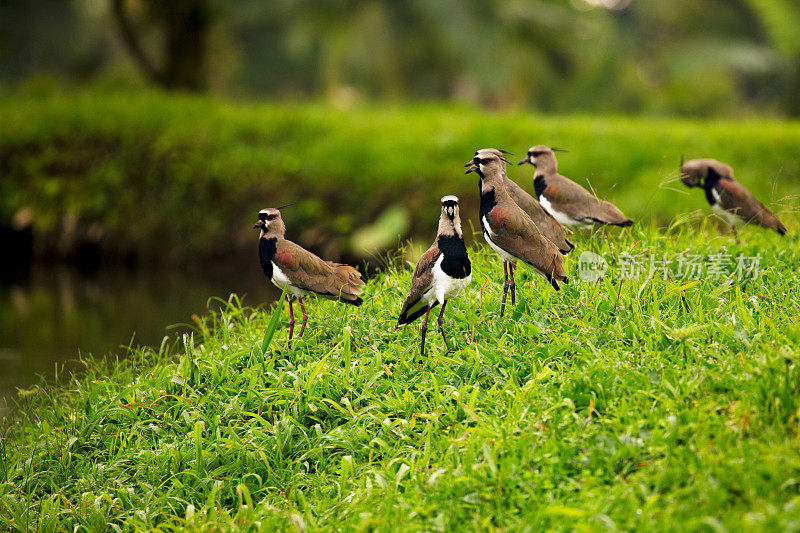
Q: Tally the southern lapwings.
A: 6